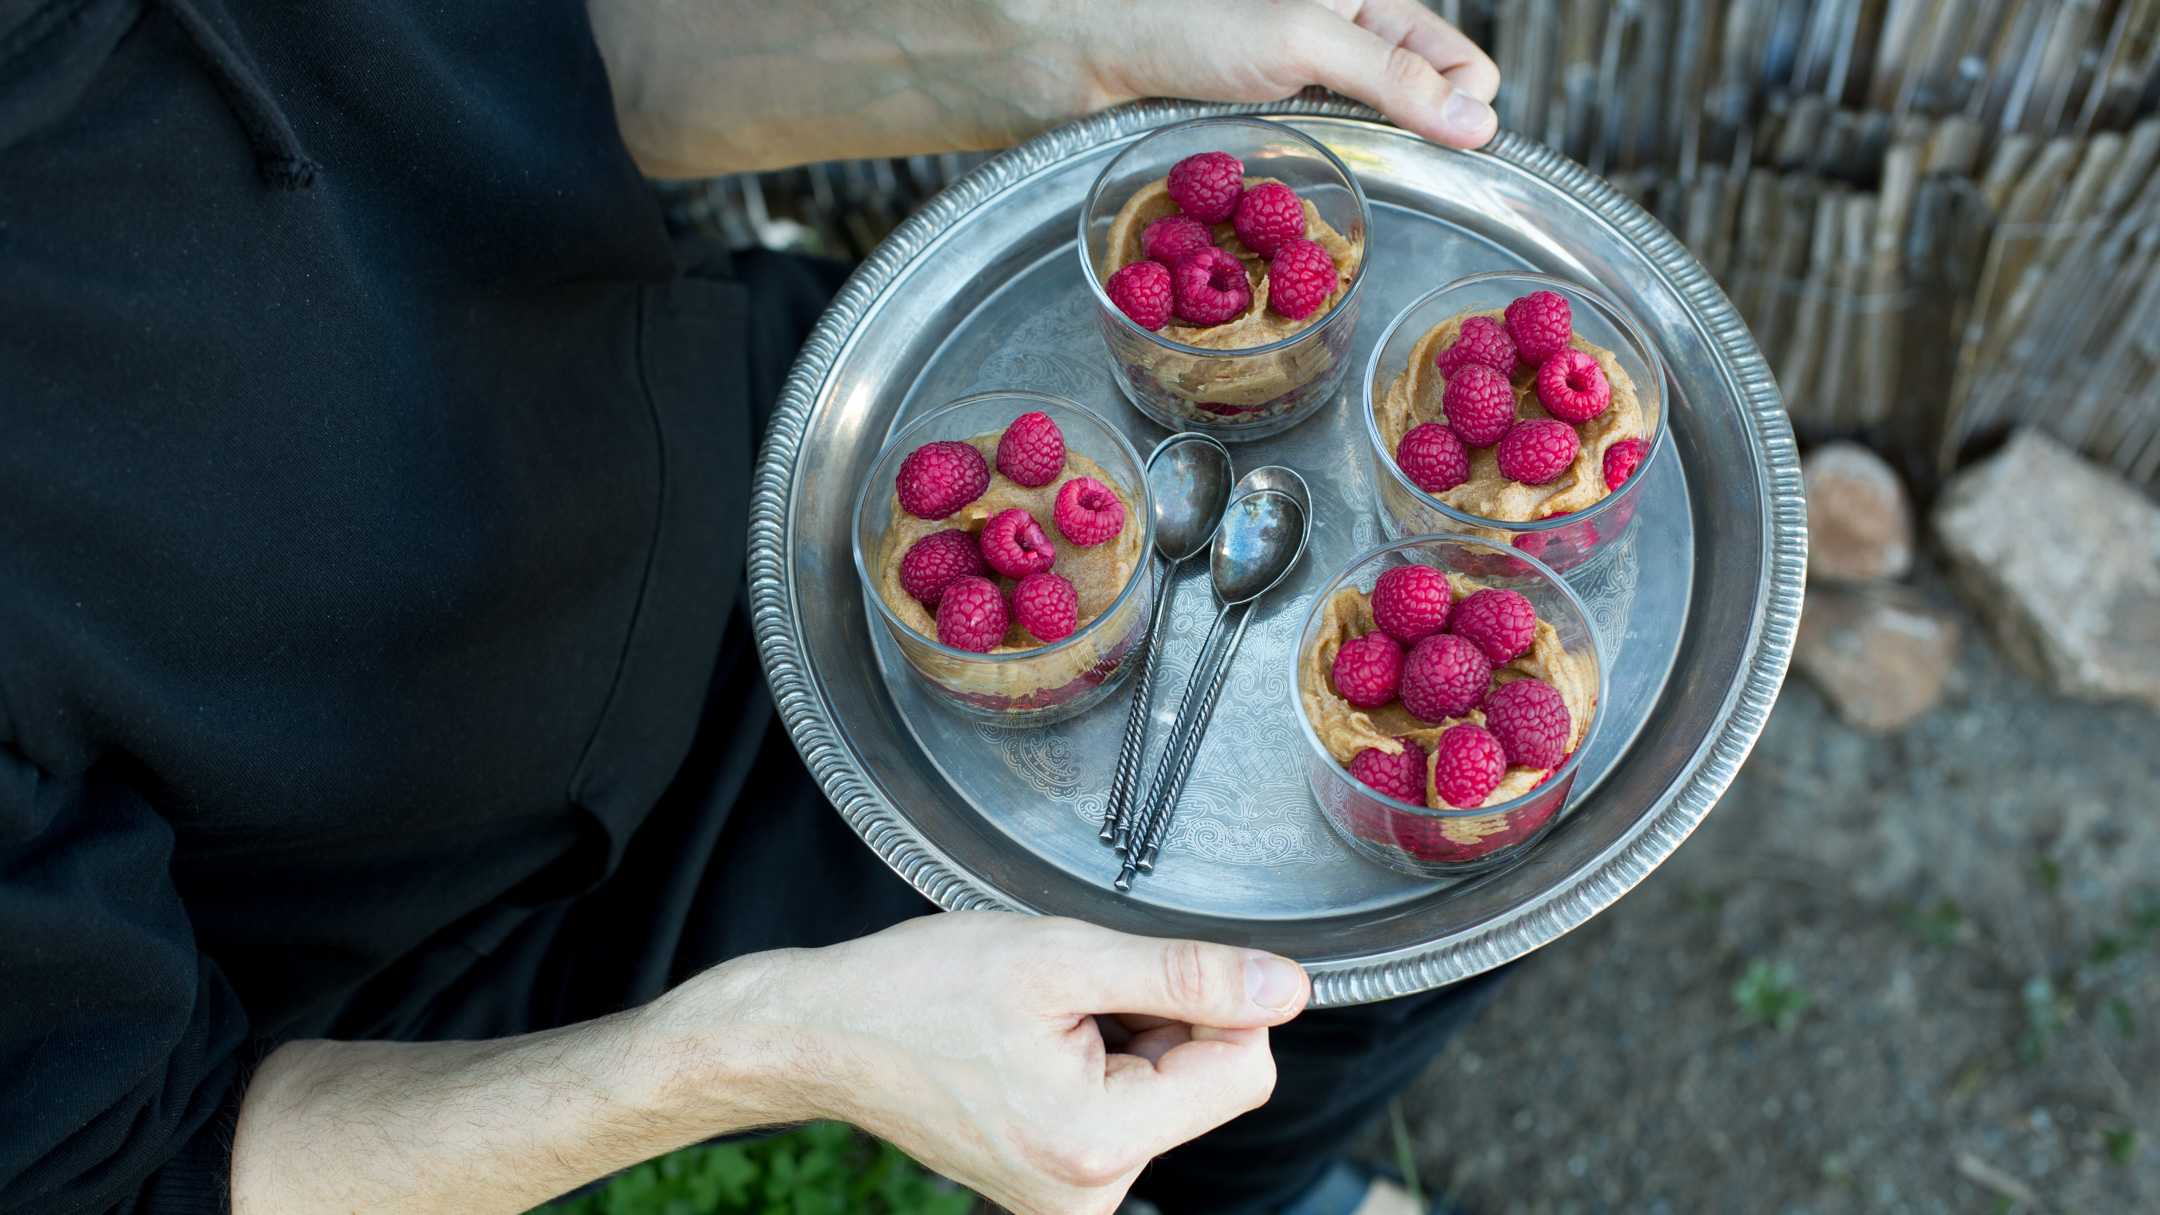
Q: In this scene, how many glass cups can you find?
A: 4